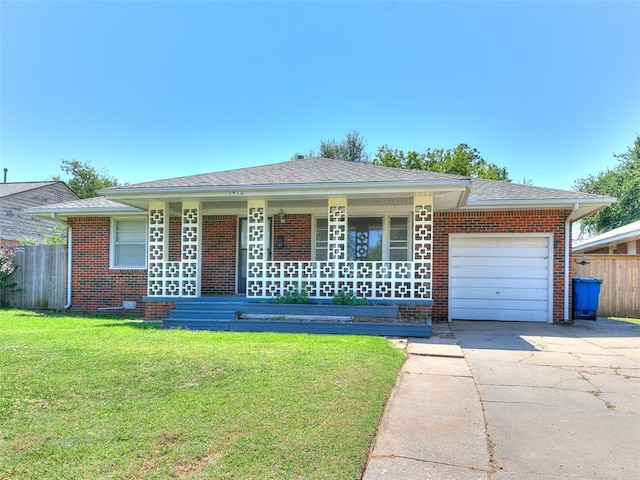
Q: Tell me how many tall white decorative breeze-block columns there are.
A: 5